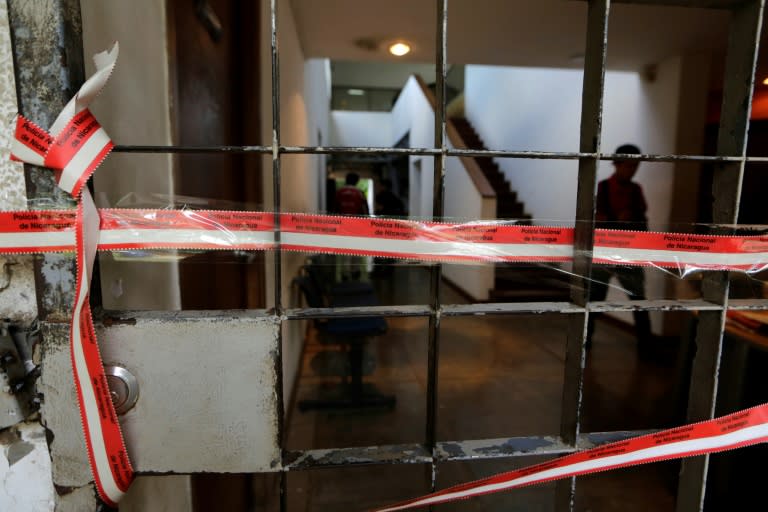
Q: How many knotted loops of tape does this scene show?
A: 1